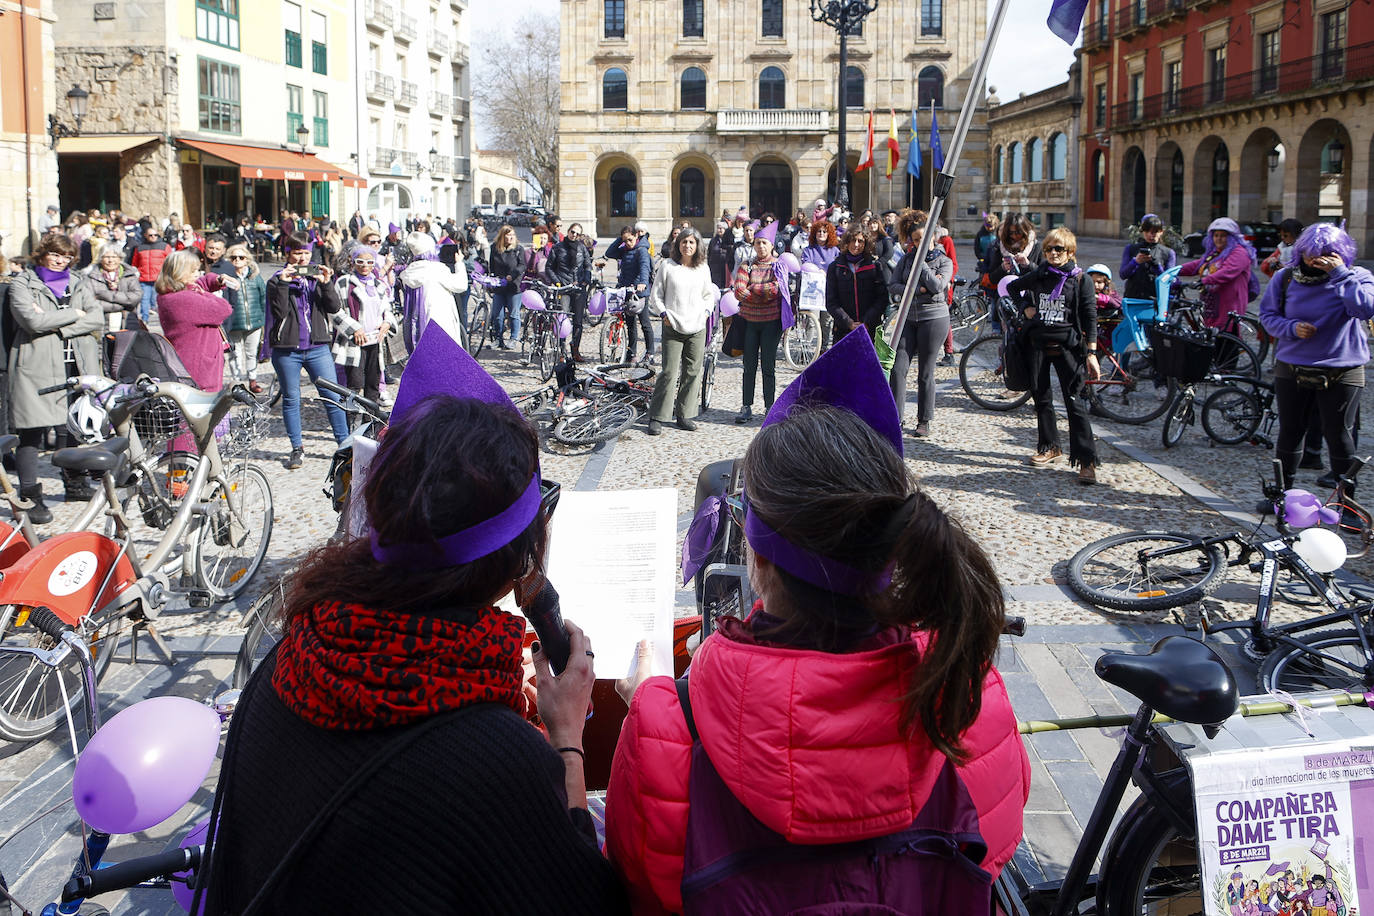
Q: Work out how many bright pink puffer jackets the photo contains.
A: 1